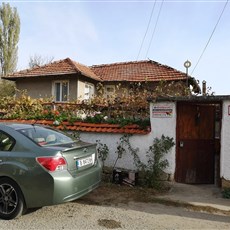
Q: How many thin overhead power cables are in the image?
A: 3